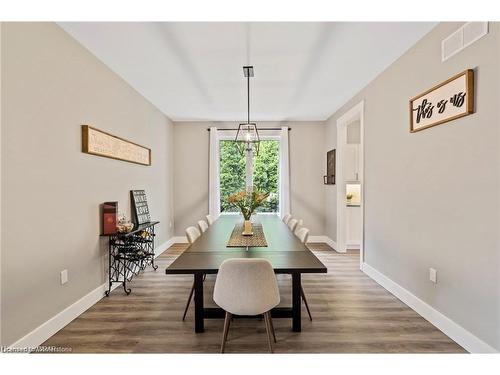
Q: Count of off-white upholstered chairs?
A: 7